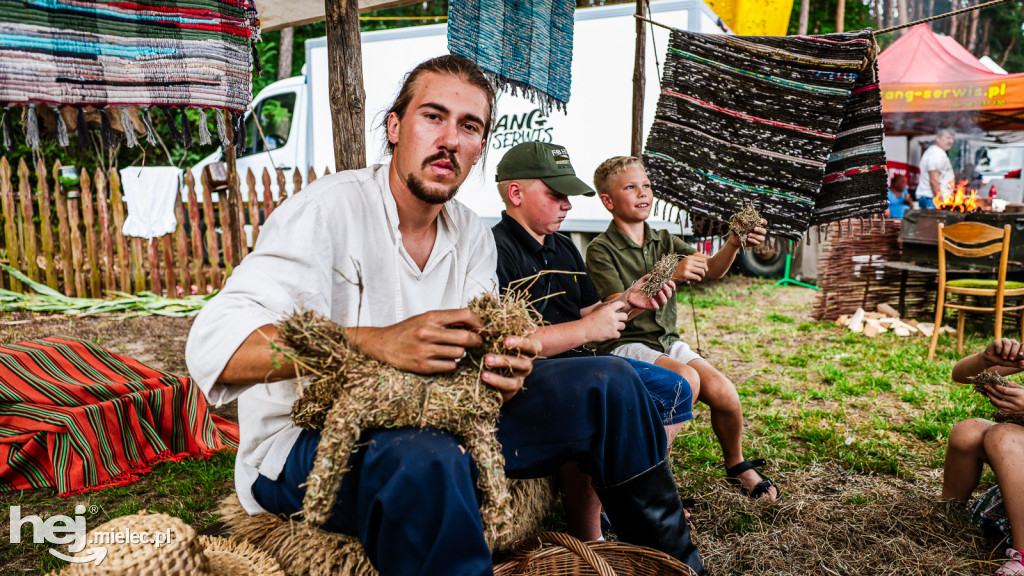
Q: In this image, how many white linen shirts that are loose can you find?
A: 1